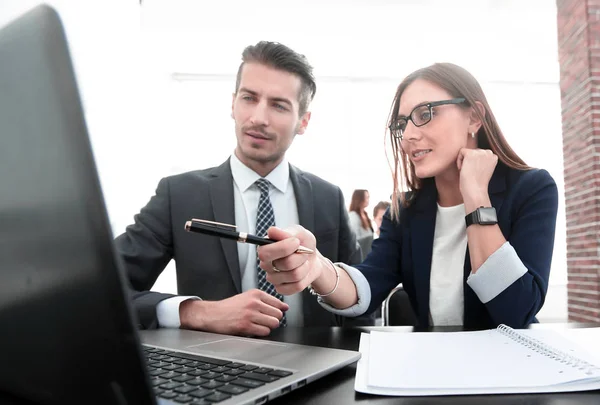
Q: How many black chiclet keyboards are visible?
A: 1